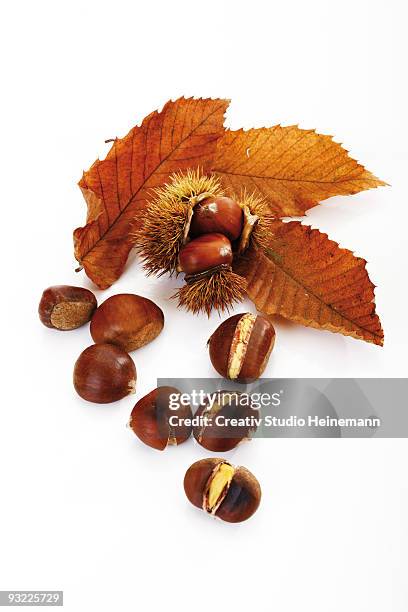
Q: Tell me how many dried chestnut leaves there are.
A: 3